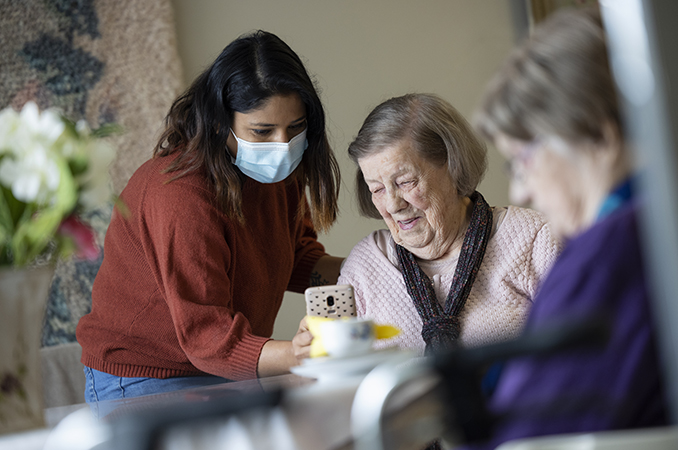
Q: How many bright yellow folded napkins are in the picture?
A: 1